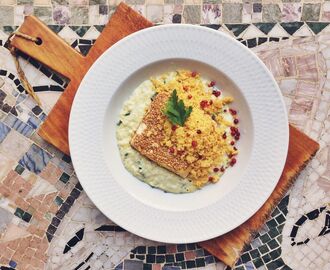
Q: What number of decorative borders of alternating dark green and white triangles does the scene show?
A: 1